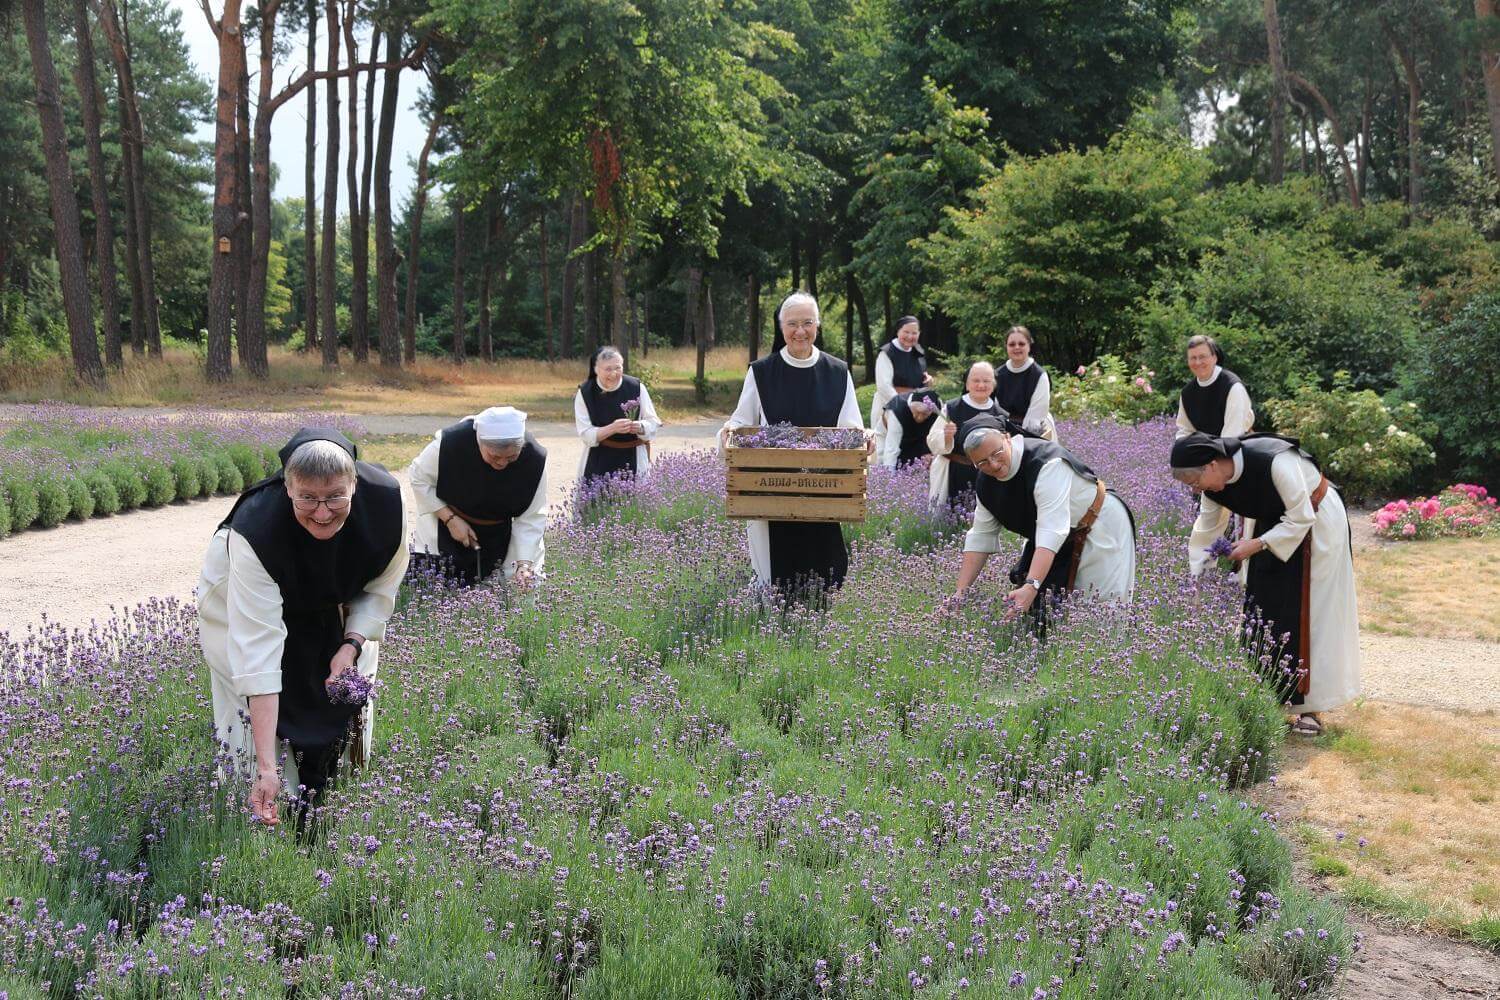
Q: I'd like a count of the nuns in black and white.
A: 11